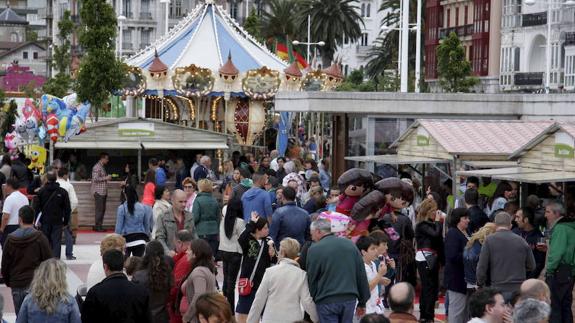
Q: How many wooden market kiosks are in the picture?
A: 3